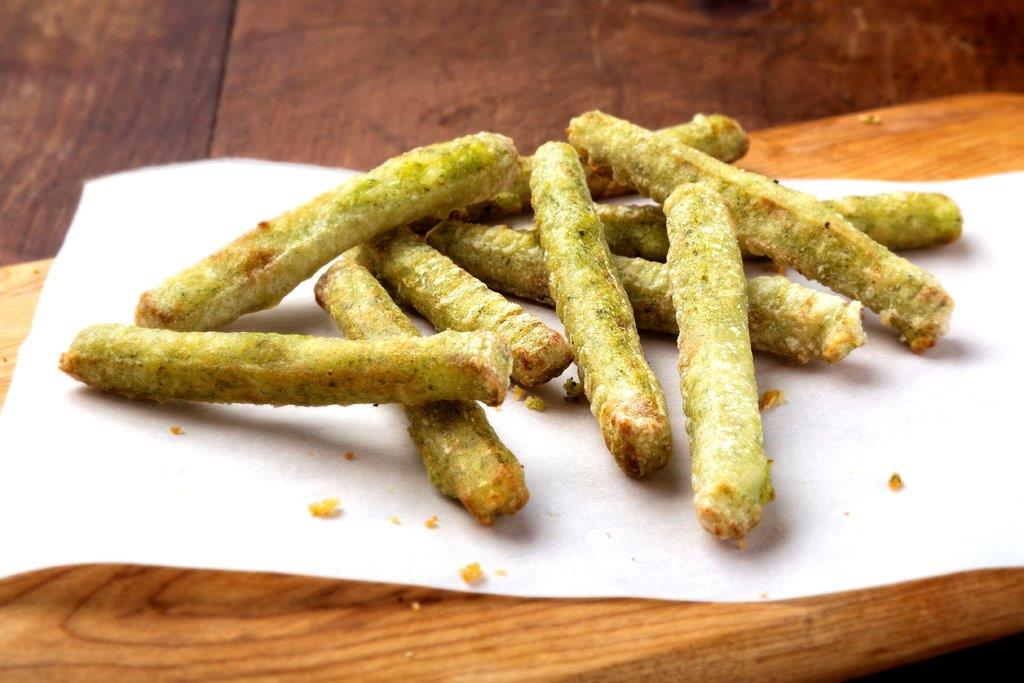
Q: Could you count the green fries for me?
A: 10